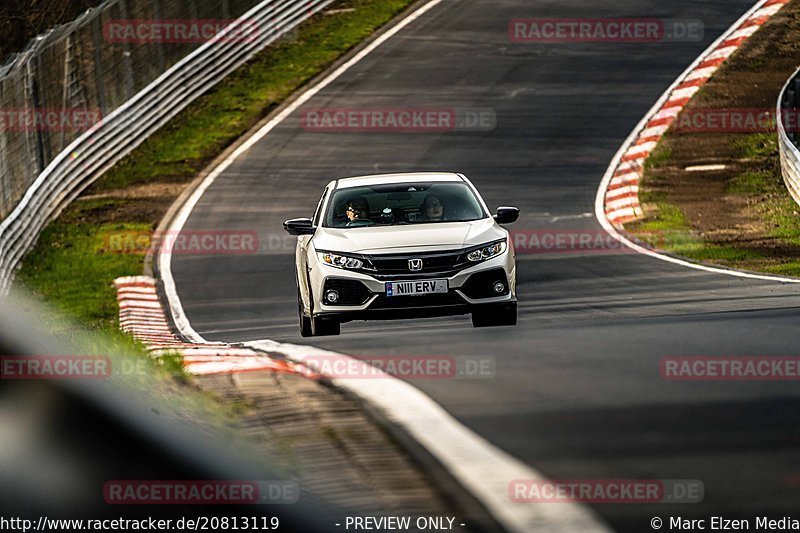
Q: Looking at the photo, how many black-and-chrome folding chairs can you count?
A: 0